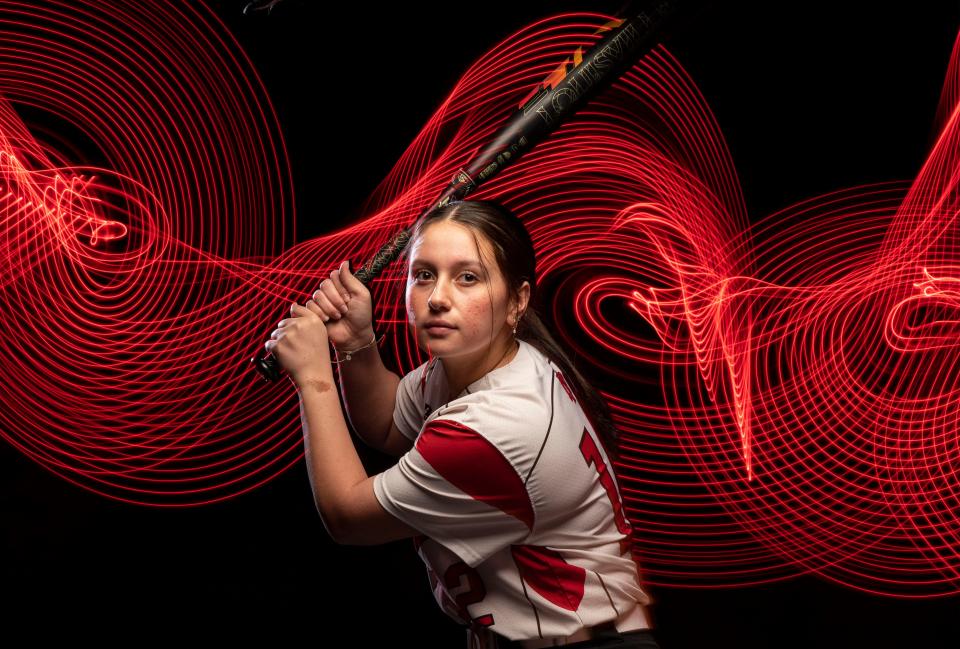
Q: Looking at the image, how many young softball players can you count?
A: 1